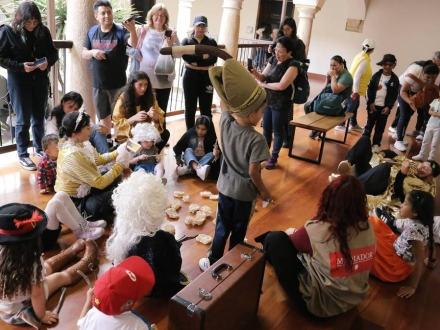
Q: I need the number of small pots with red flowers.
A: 0